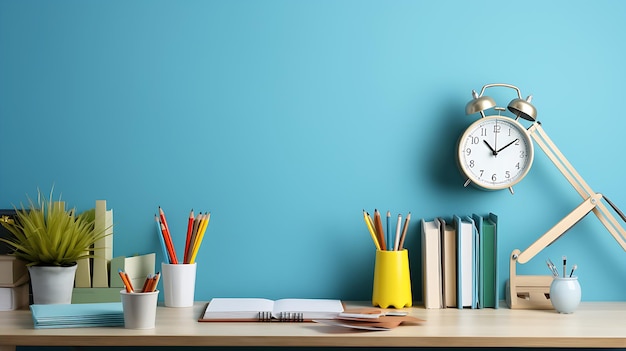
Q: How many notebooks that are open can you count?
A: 1